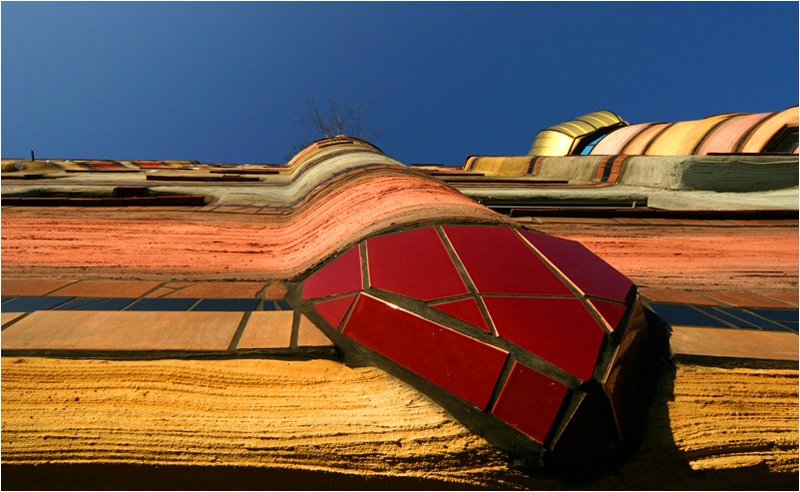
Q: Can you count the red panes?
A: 10